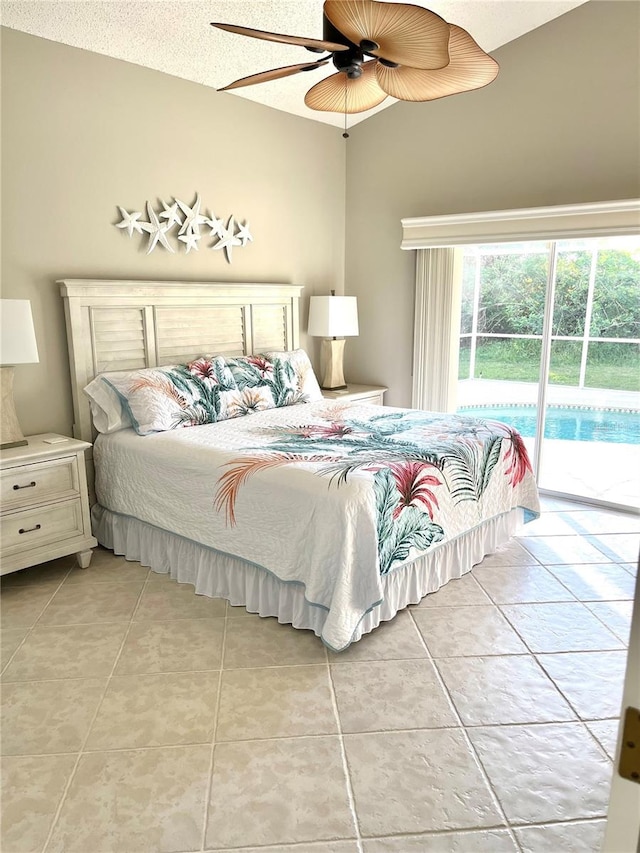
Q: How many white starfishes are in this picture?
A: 8